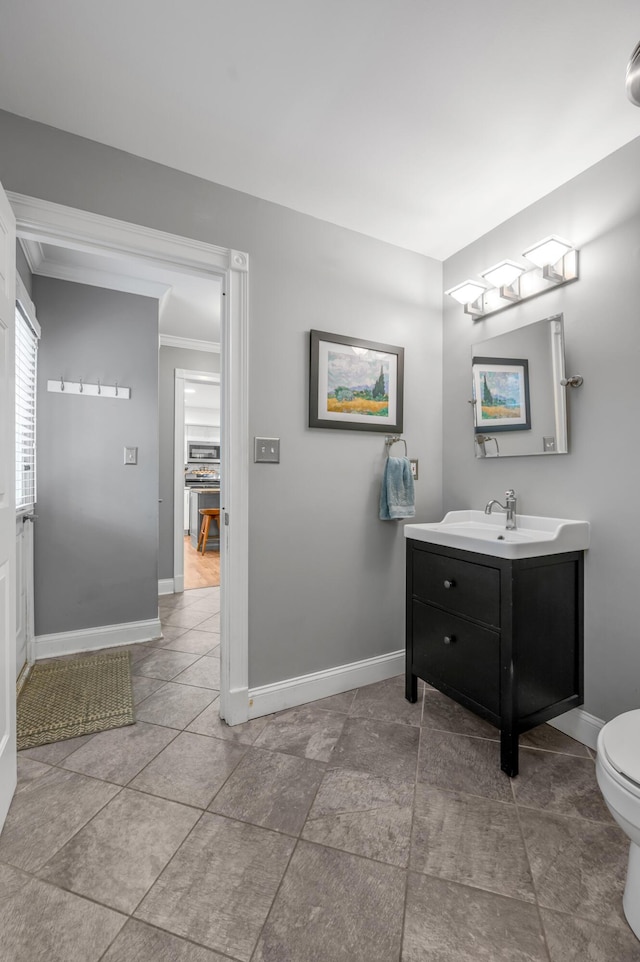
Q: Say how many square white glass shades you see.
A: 3